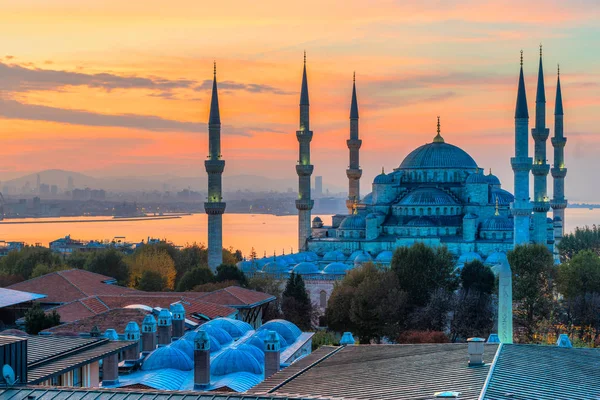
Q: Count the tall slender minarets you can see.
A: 6